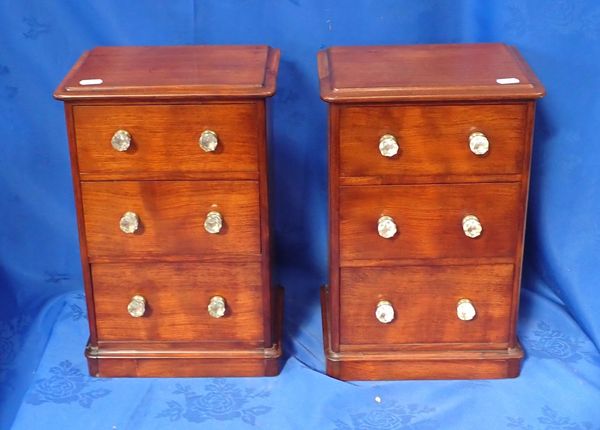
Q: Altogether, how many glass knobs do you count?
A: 12